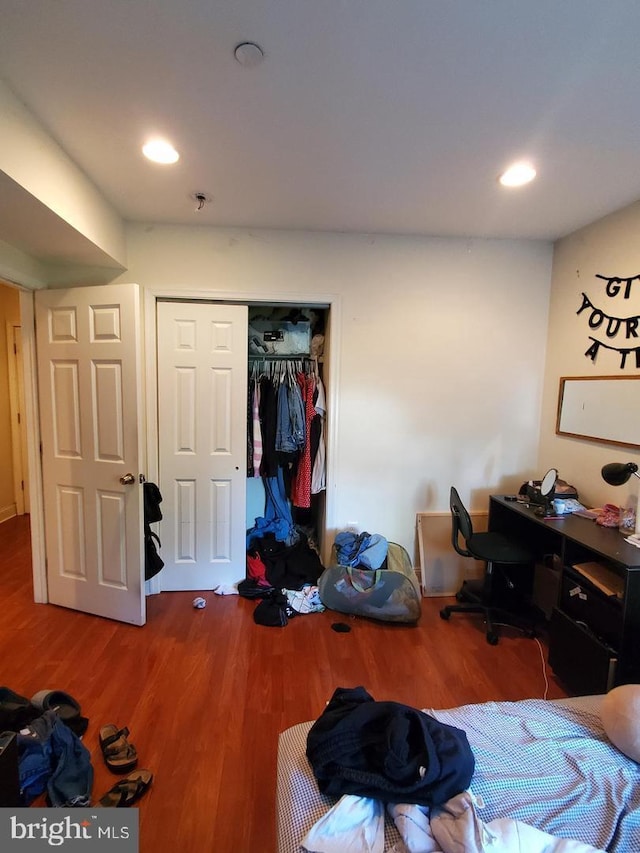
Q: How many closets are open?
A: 1